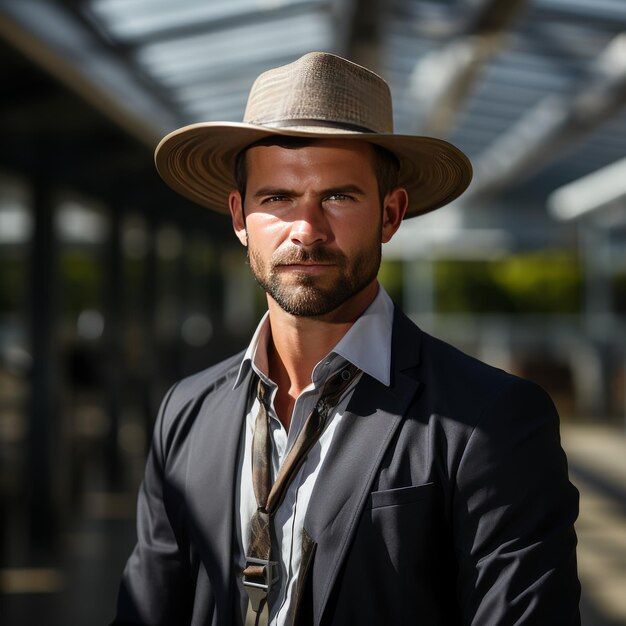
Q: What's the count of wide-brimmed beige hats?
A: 1